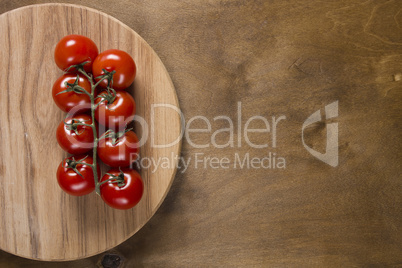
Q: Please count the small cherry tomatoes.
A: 8